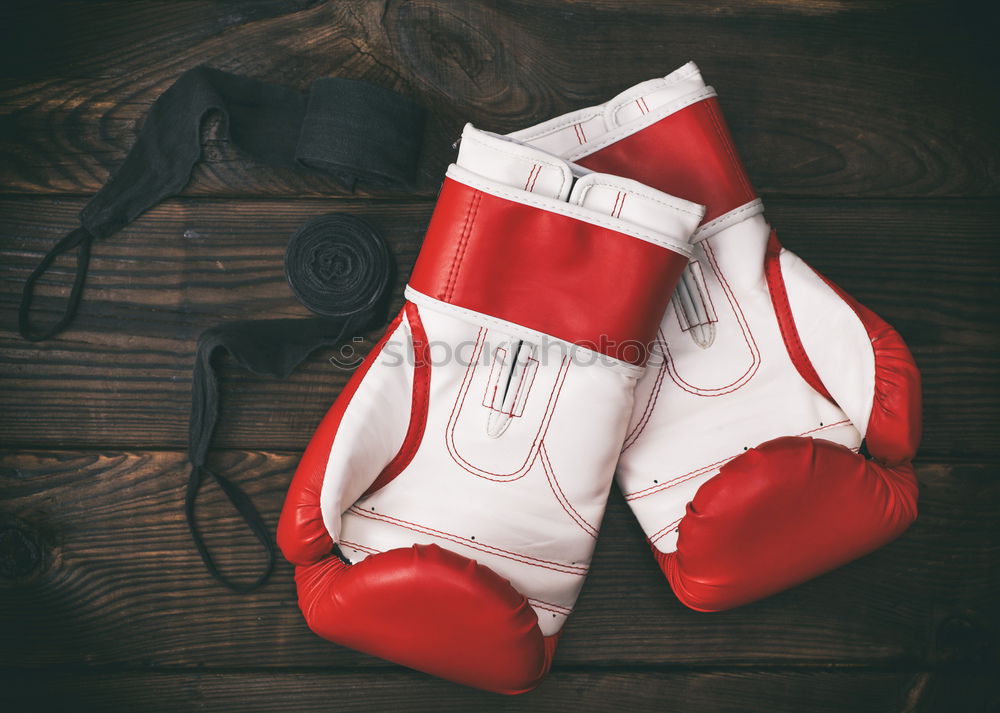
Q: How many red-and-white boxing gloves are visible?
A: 2